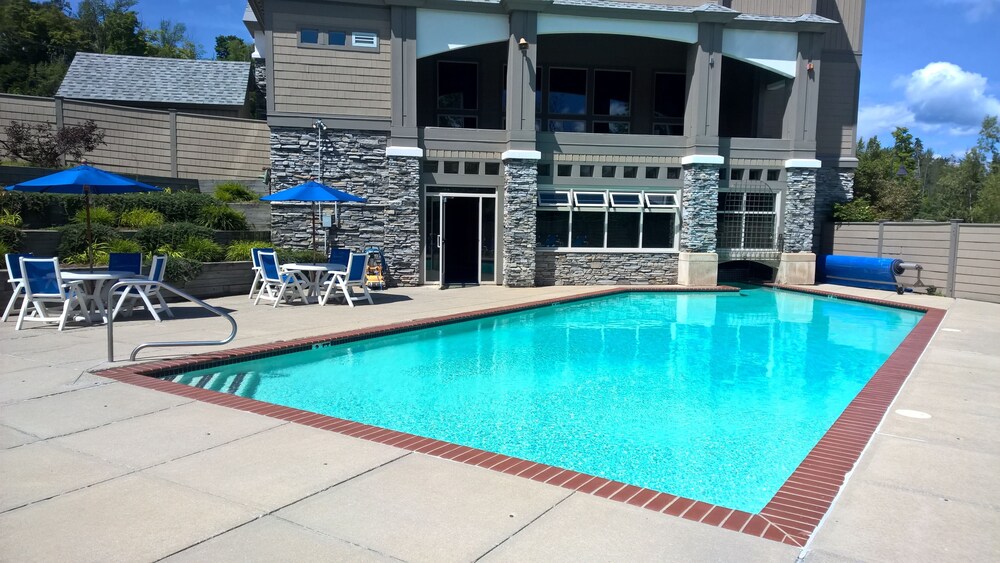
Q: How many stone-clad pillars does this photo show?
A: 4